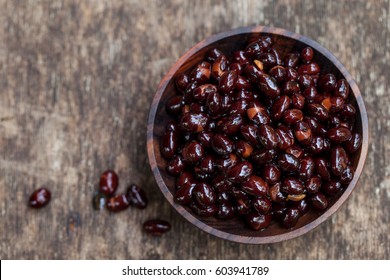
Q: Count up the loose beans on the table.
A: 6